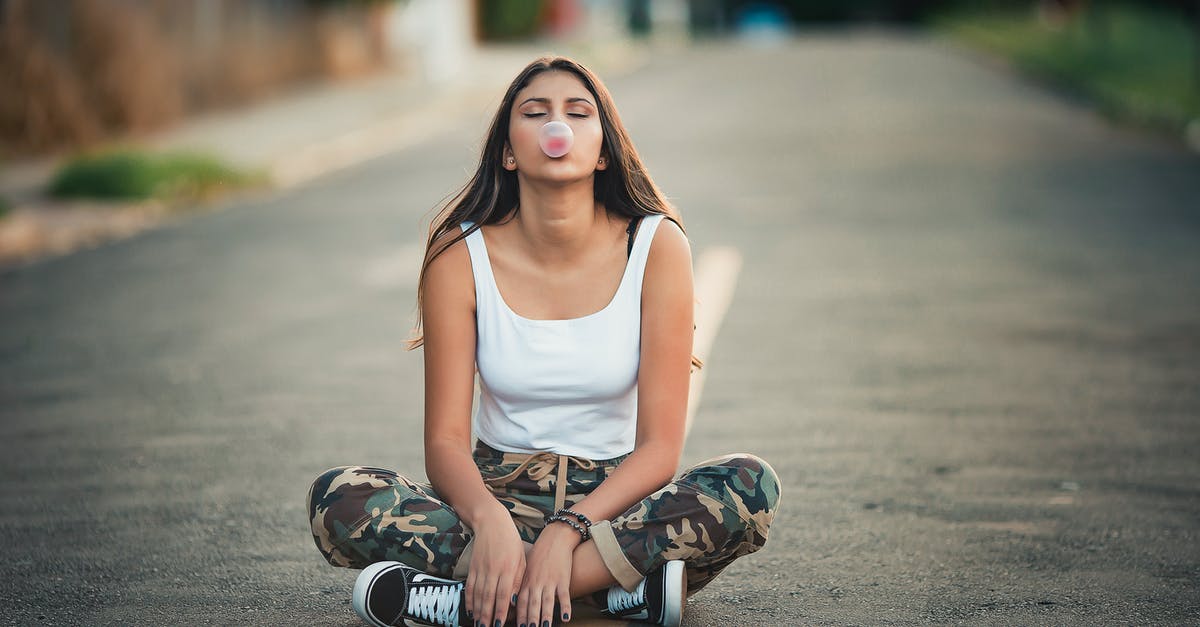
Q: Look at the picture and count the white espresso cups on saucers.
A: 0